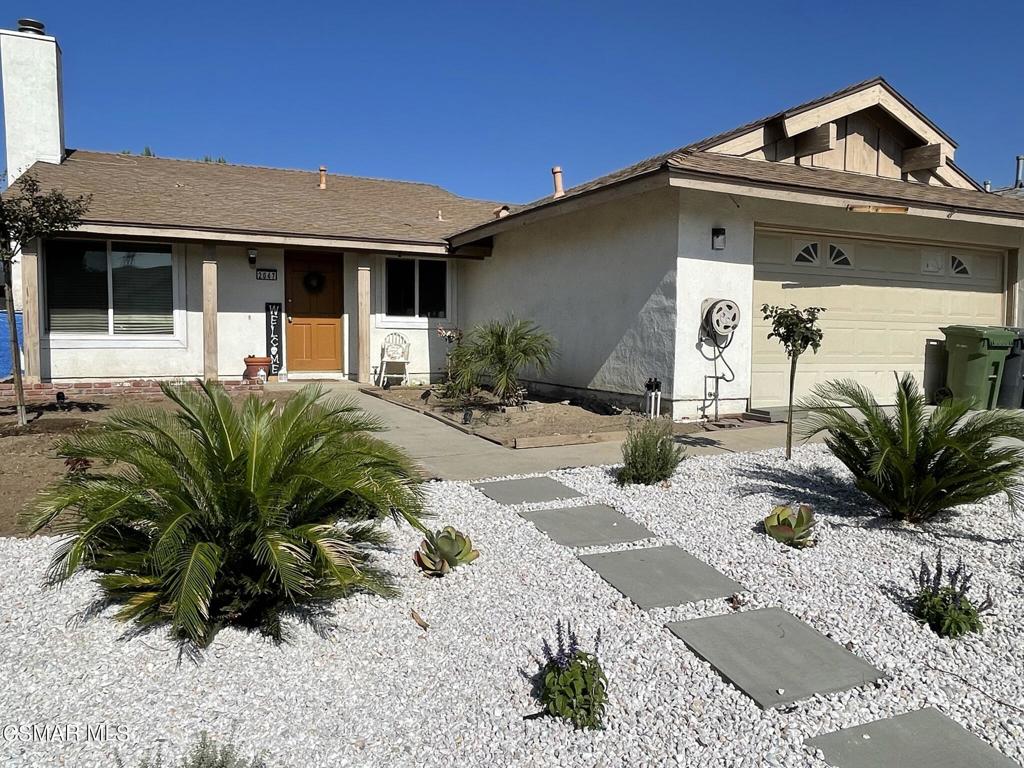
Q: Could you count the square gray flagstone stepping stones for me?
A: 5